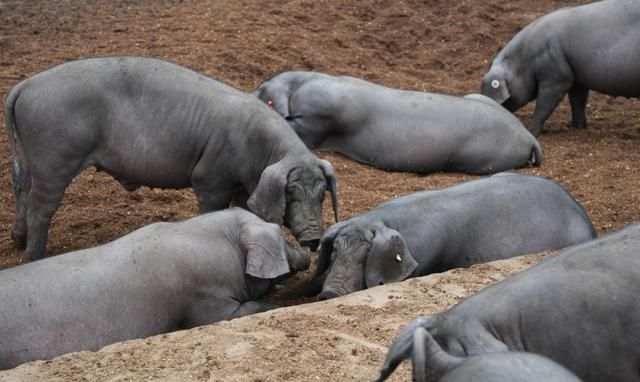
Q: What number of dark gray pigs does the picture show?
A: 7